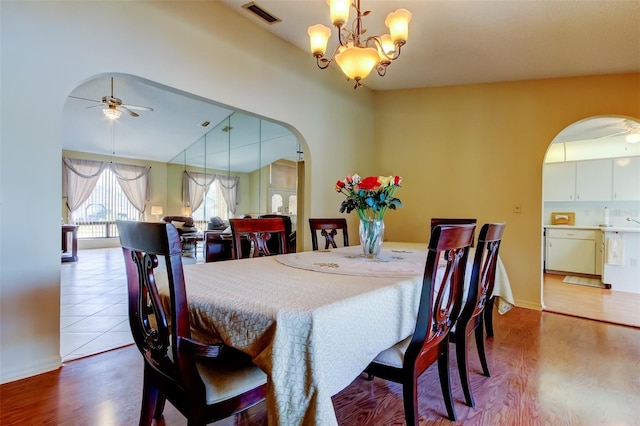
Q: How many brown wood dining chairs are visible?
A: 6